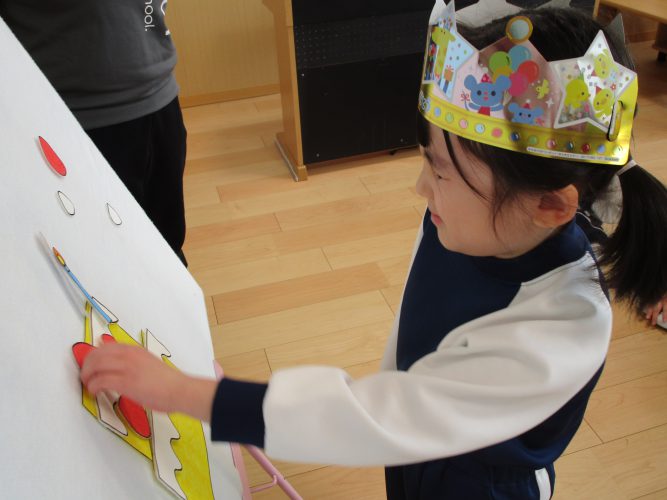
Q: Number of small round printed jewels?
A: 12